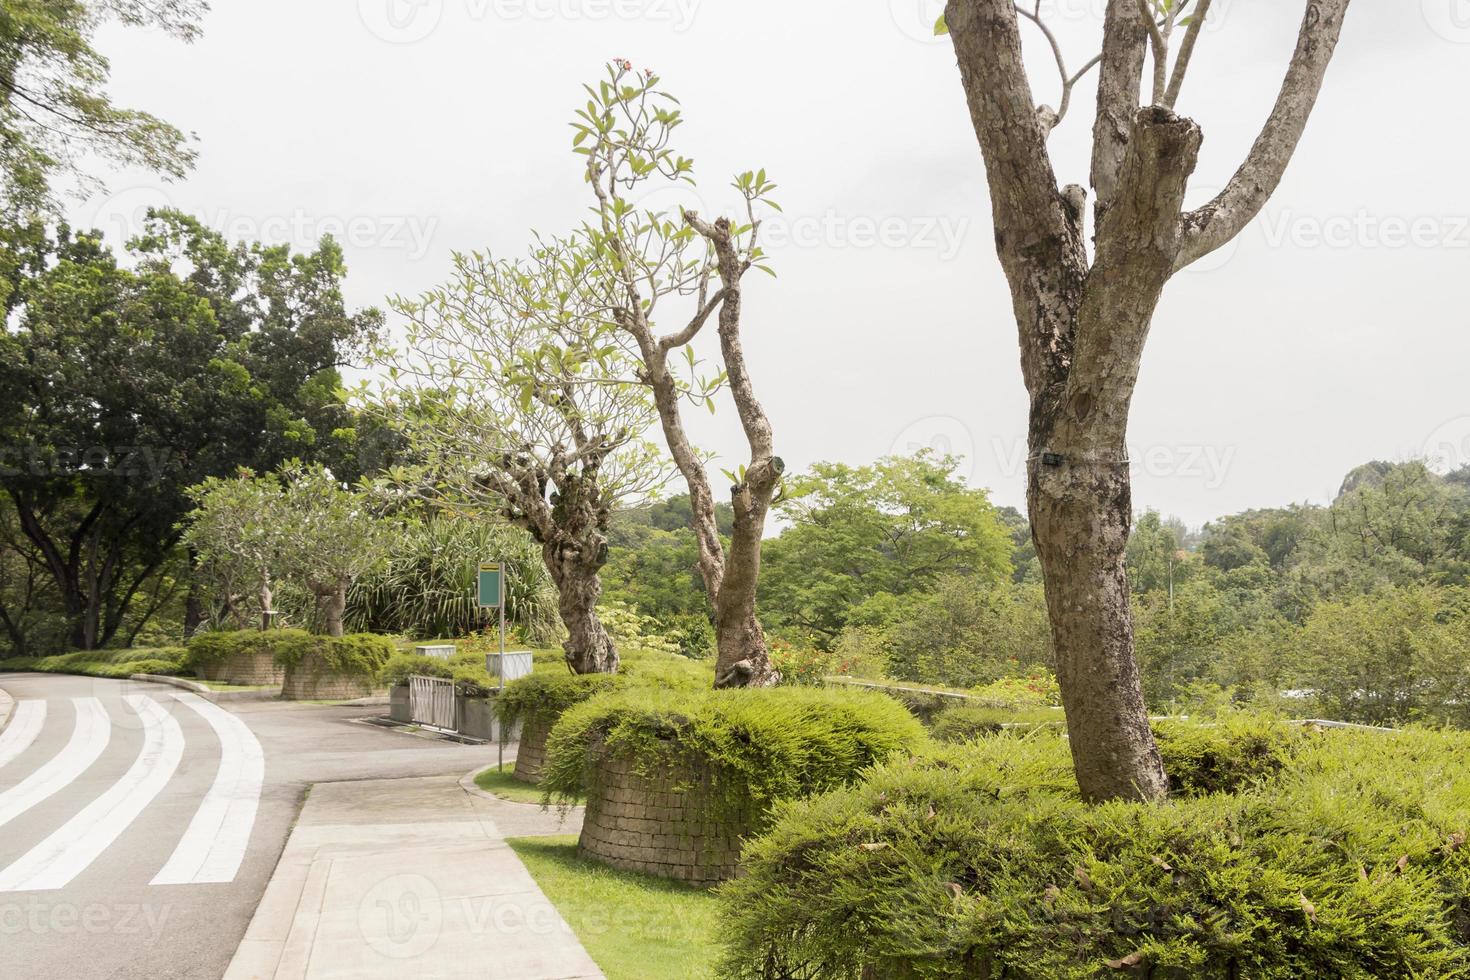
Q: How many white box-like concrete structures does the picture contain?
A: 2